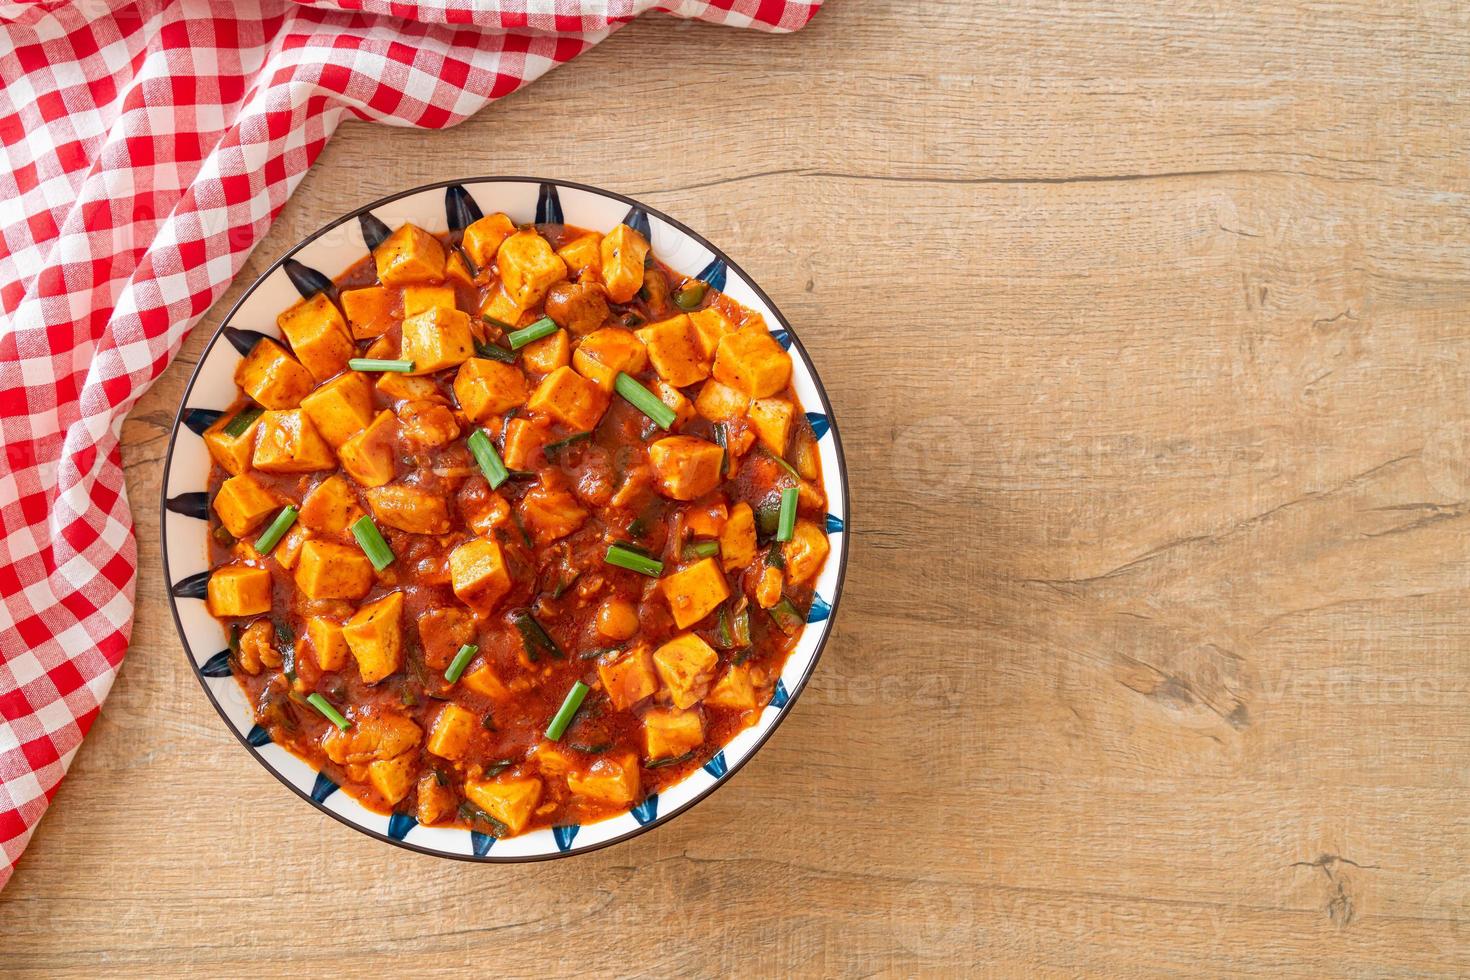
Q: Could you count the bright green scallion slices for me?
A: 11